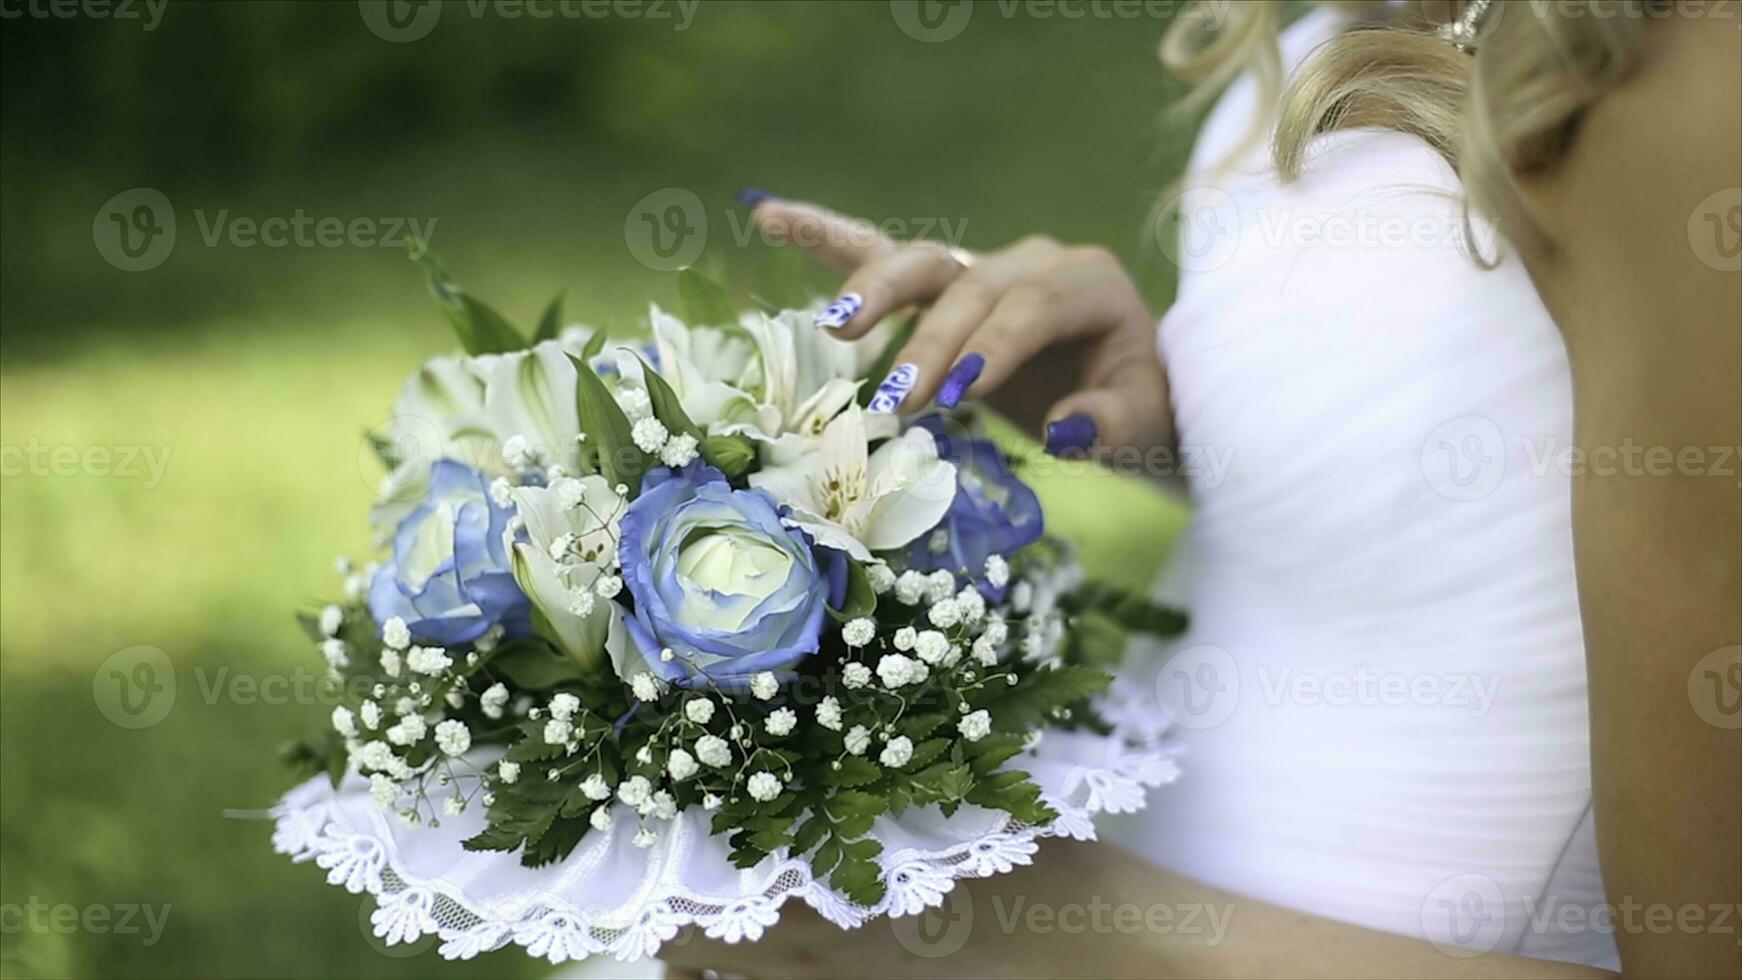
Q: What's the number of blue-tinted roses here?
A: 3